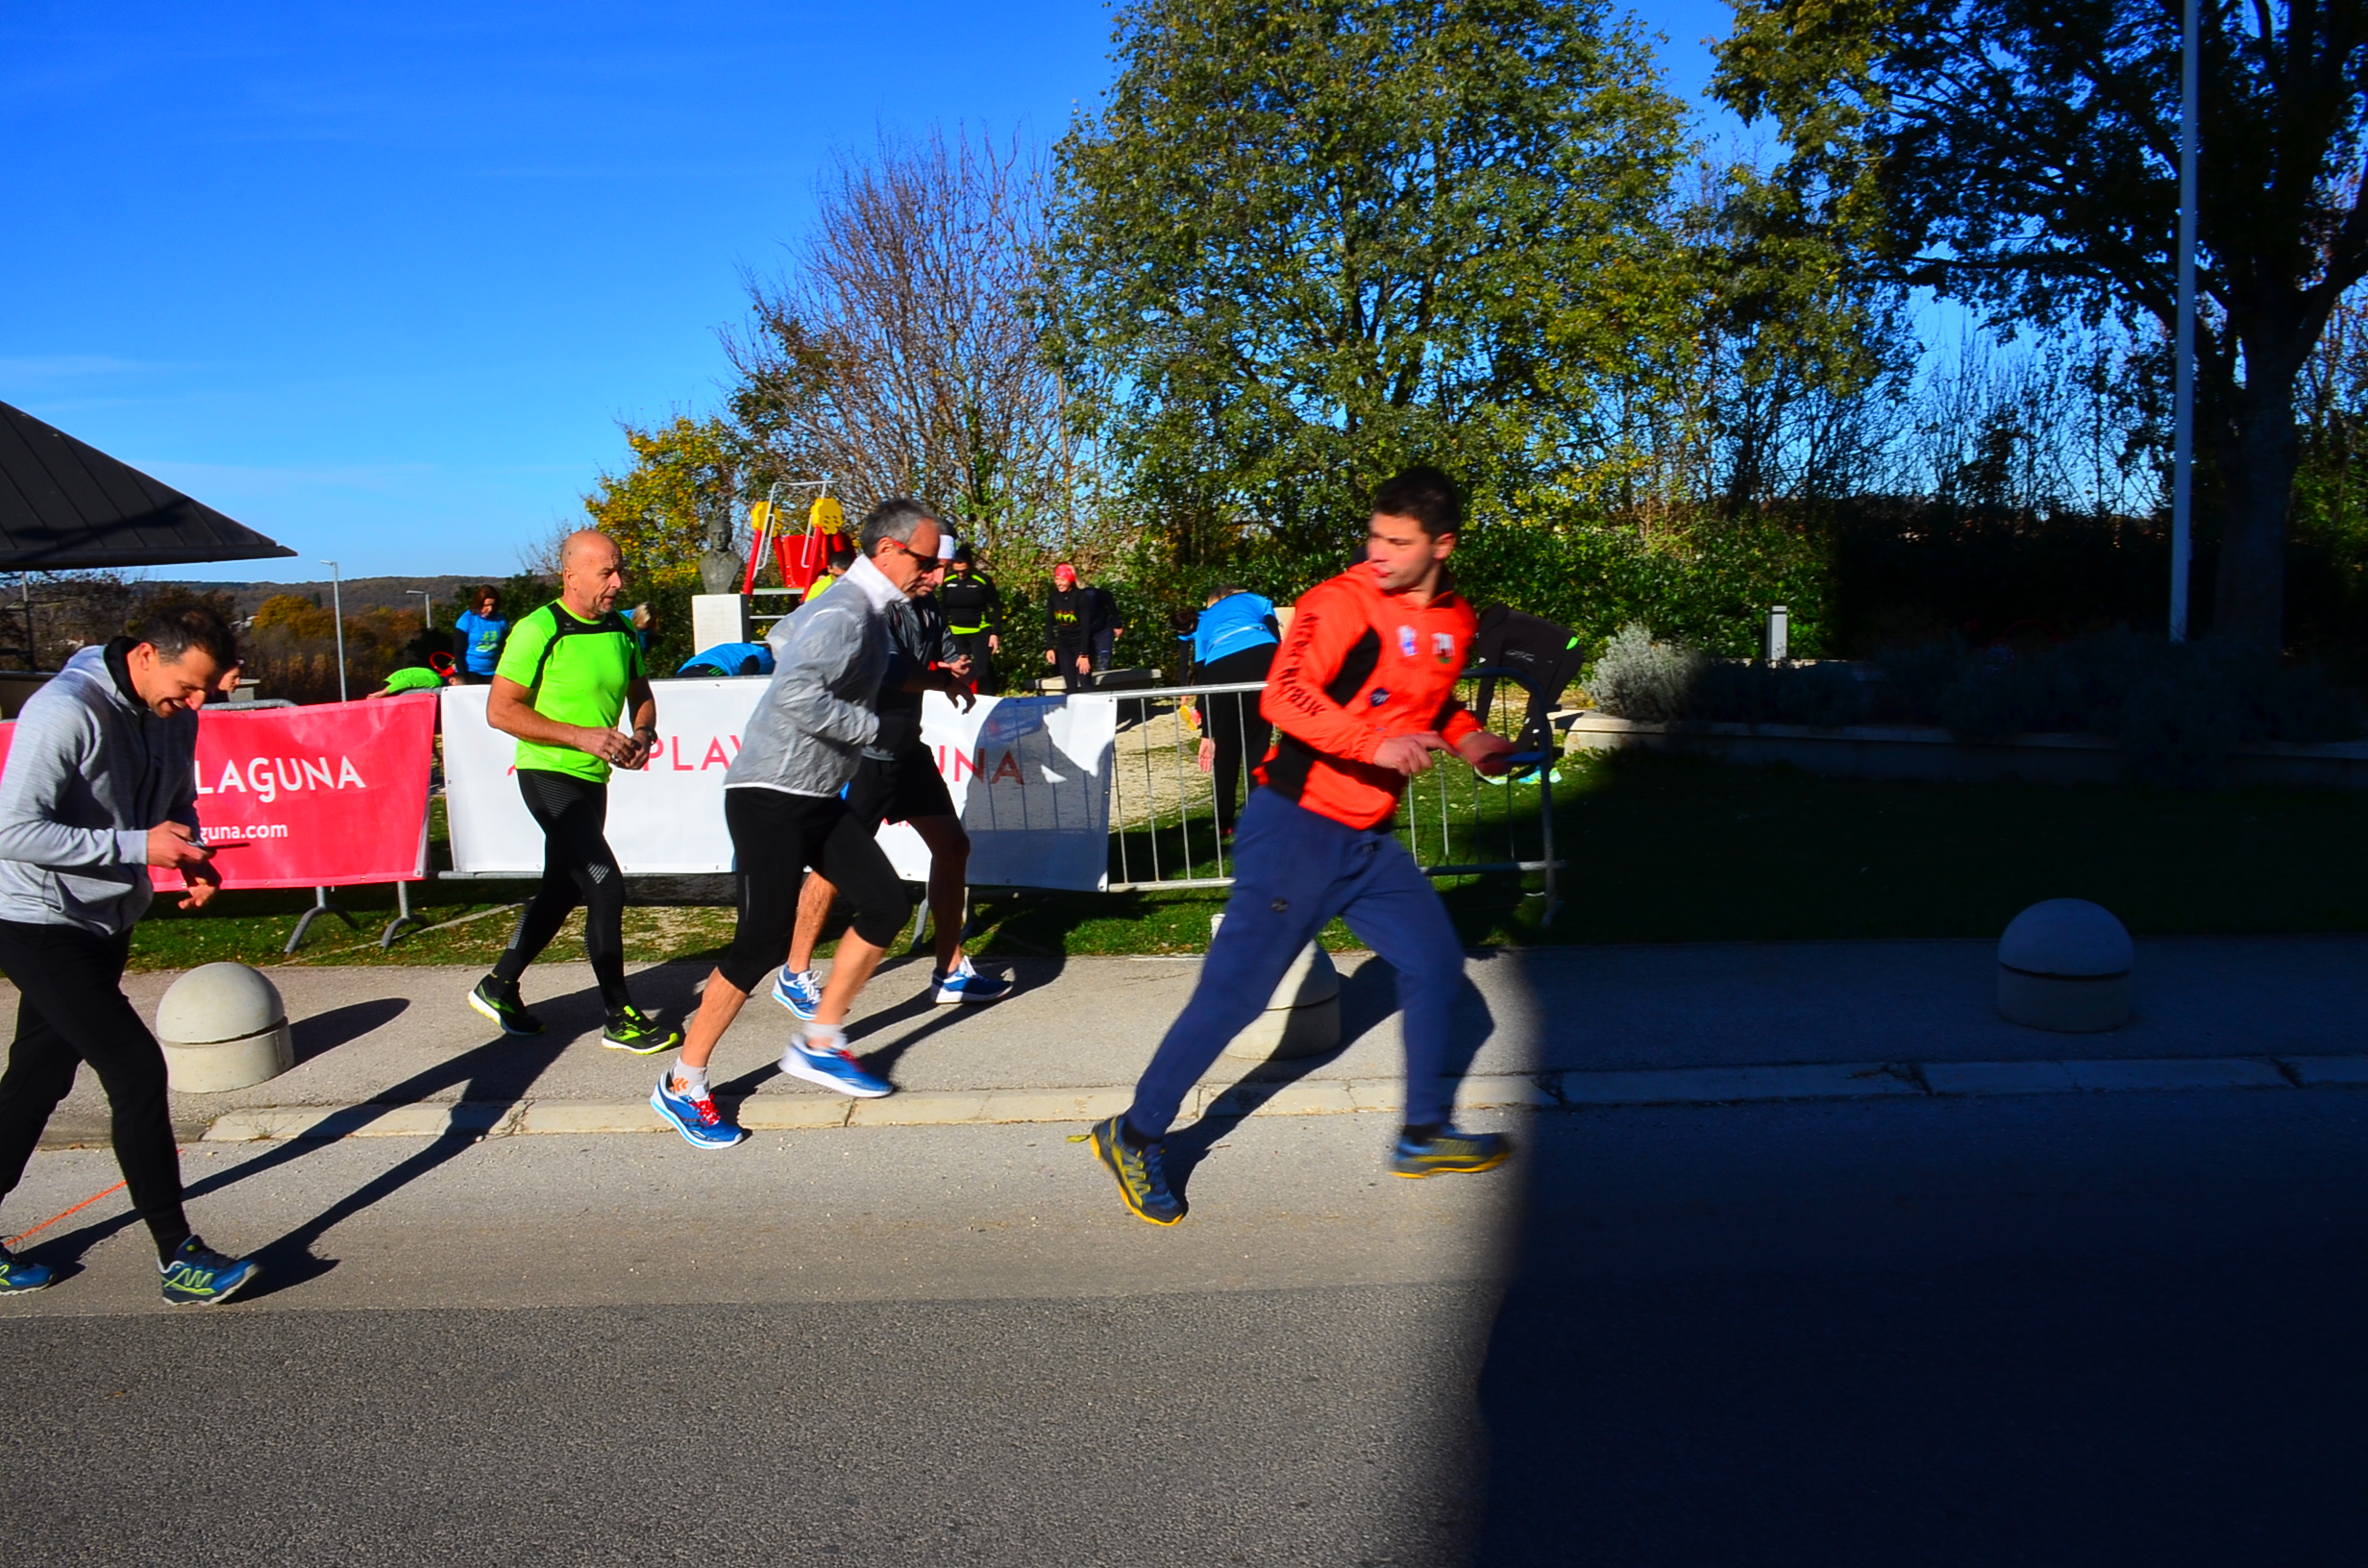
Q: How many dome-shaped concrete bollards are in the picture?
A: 3